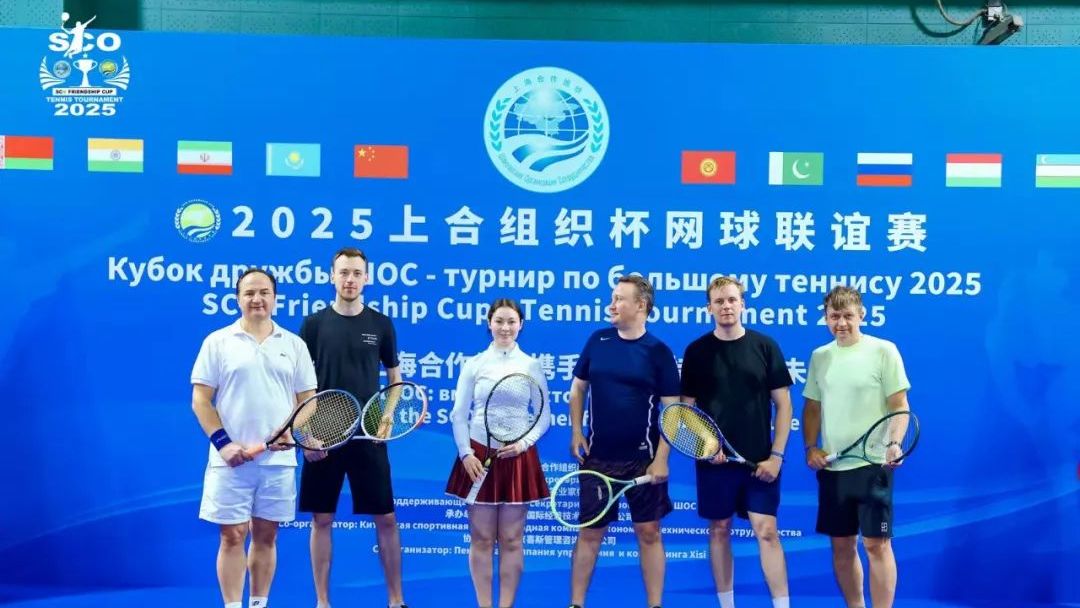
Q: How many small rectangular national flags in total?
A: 10